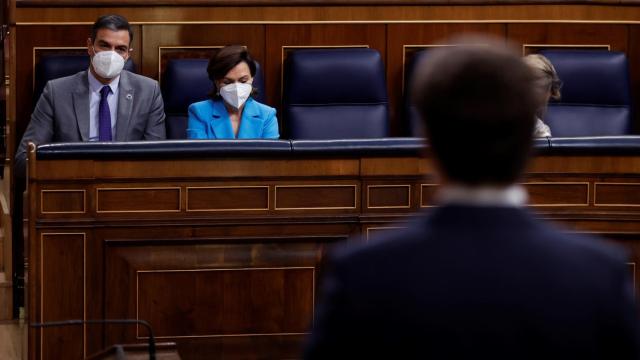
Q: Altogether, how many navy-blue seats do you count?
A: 5